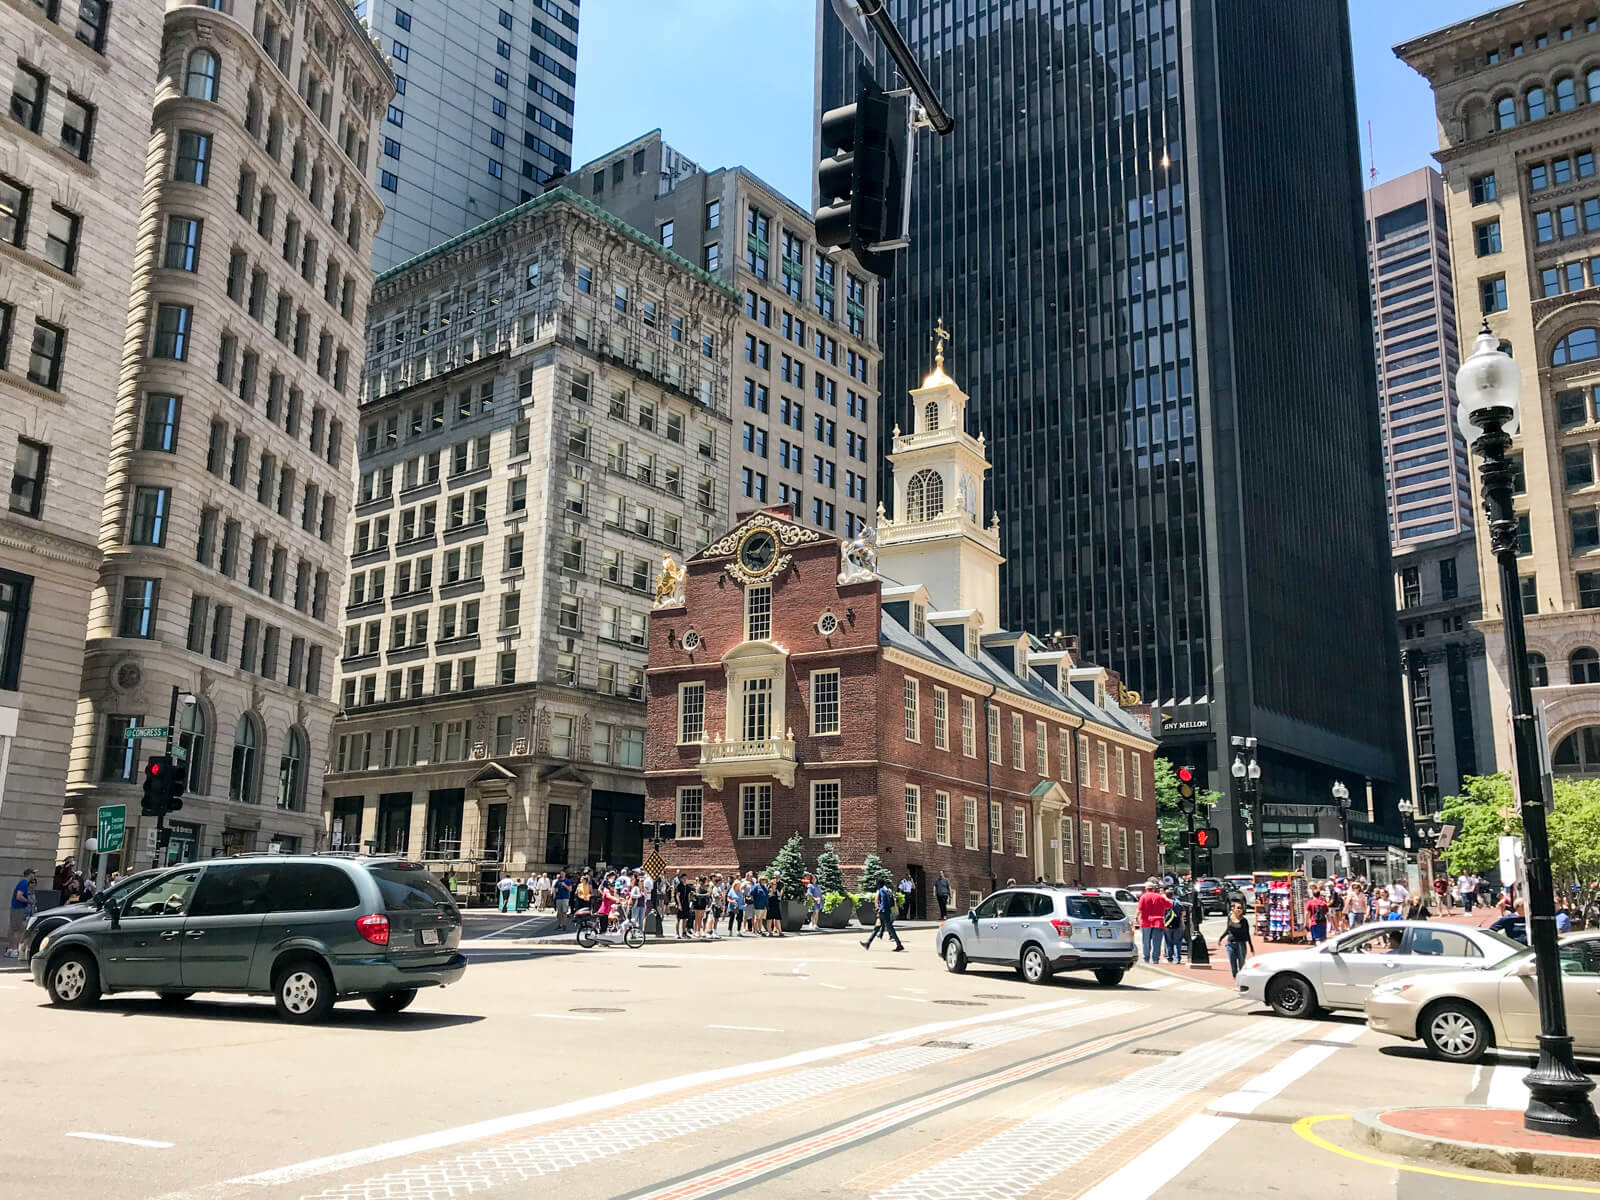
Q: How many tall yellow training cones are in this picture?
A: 0